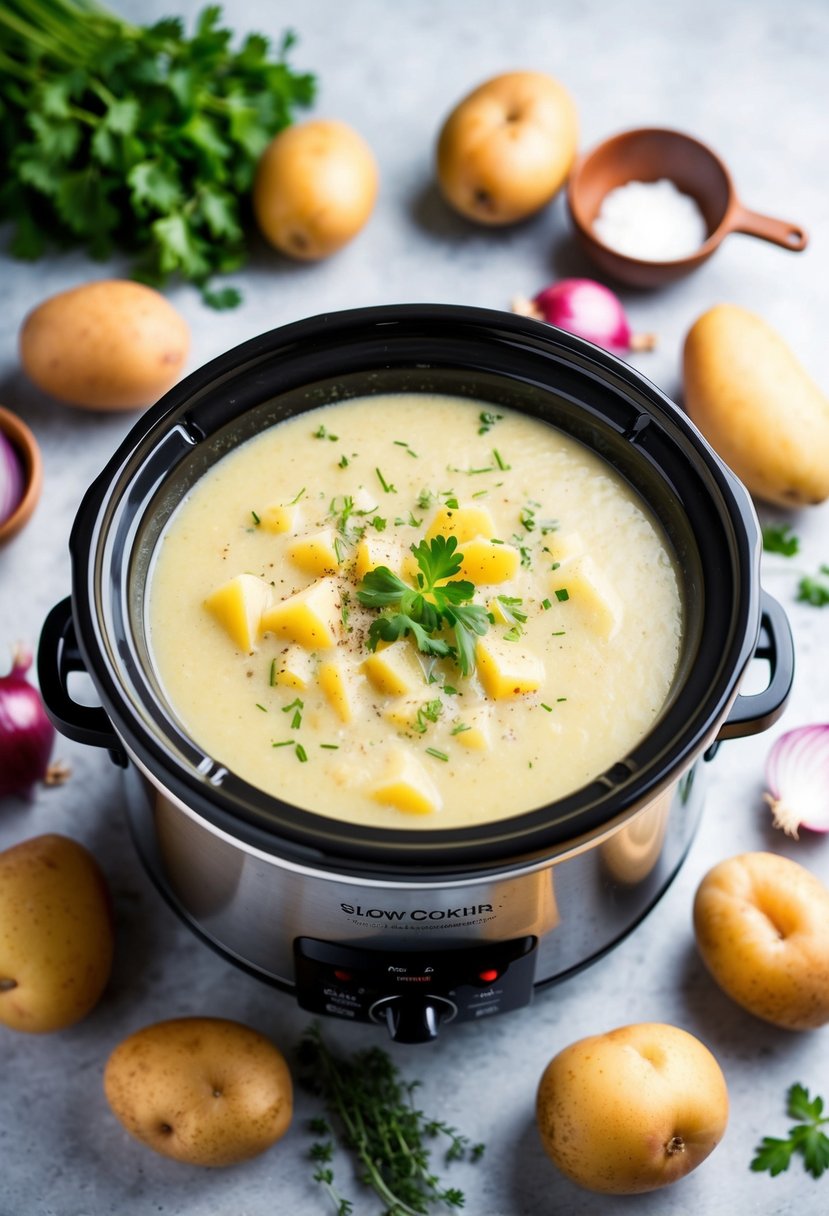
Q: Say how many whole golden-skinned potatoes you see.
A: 8